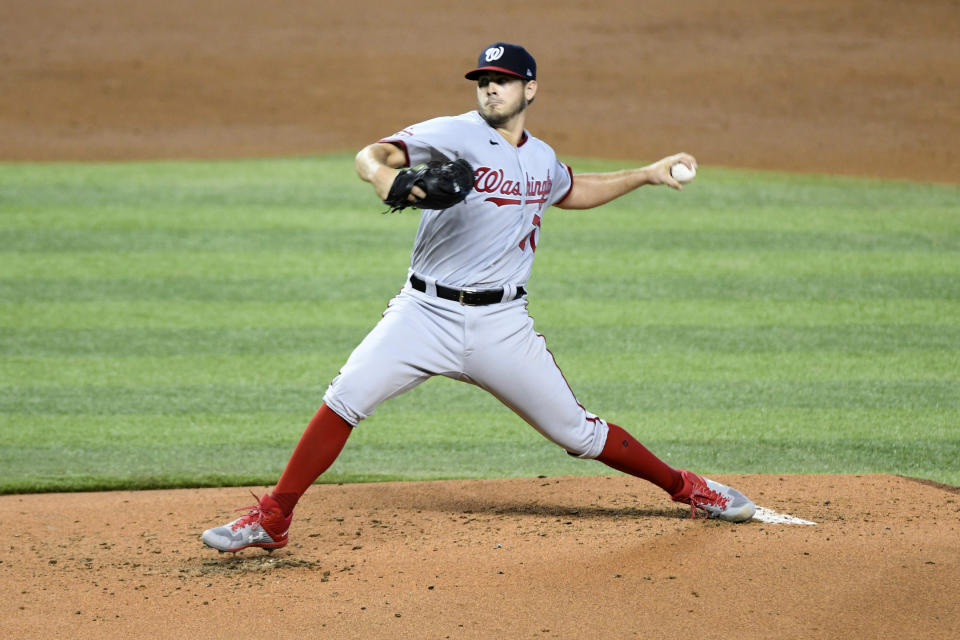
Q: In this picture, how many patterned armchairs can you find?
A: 0